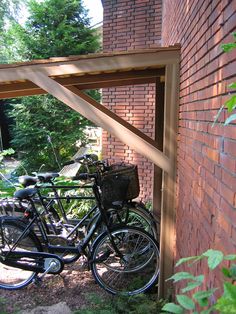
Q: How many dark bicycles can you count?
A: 3